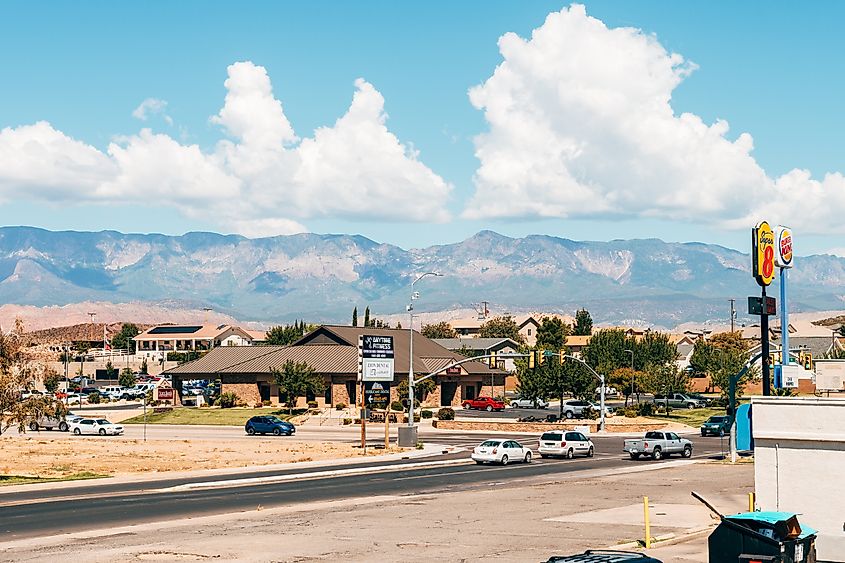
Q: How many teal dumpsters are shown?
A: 1